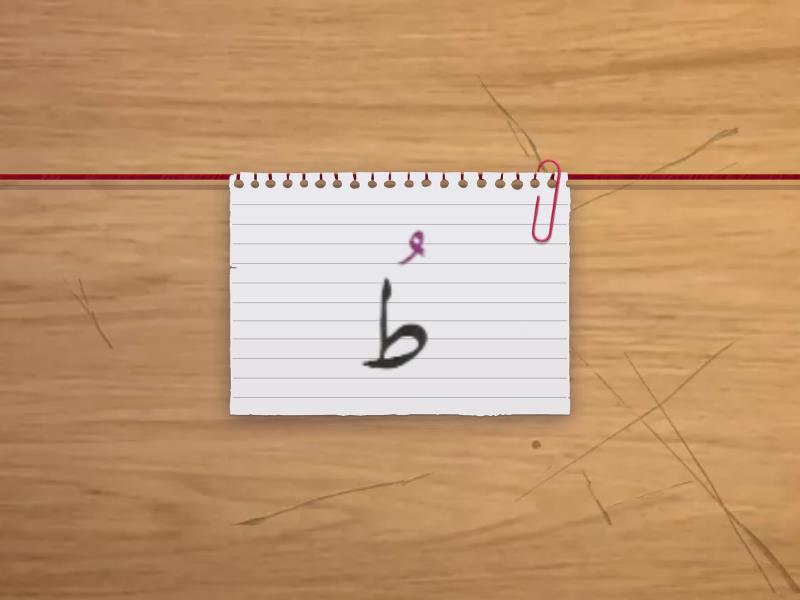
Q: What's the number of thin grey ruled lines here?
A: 11